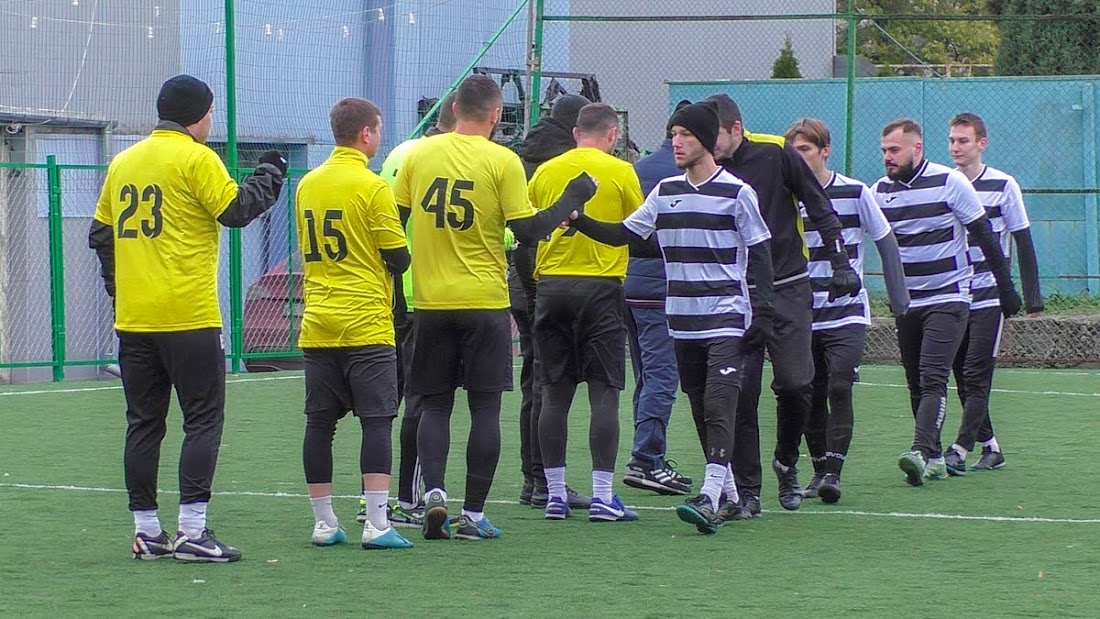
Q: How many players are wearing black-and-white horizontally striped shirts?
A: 4